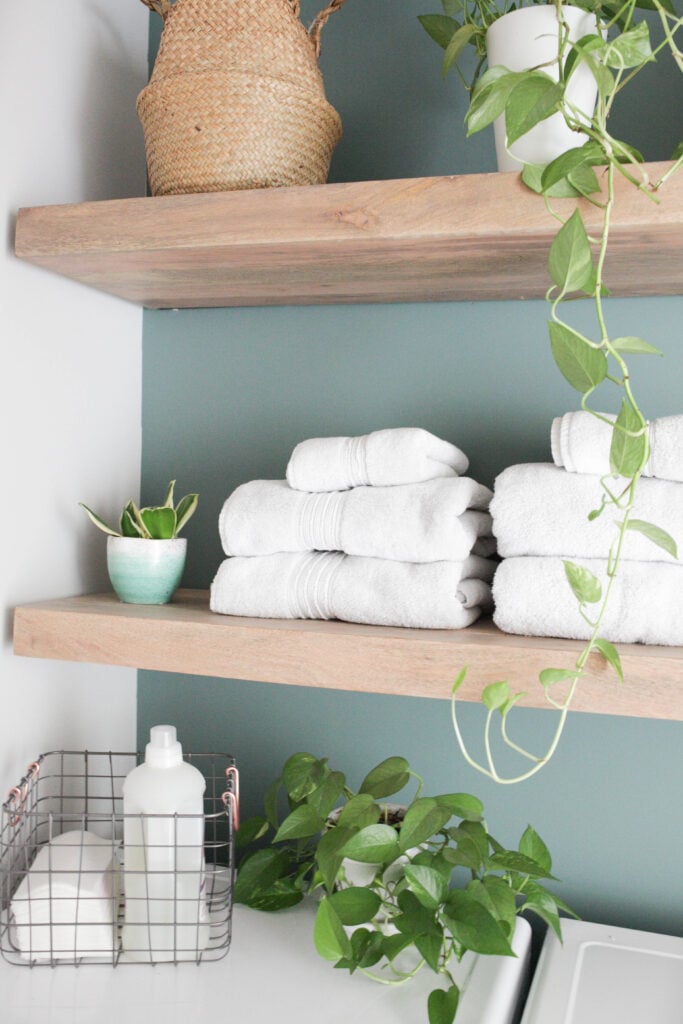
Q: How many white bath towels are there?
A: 6